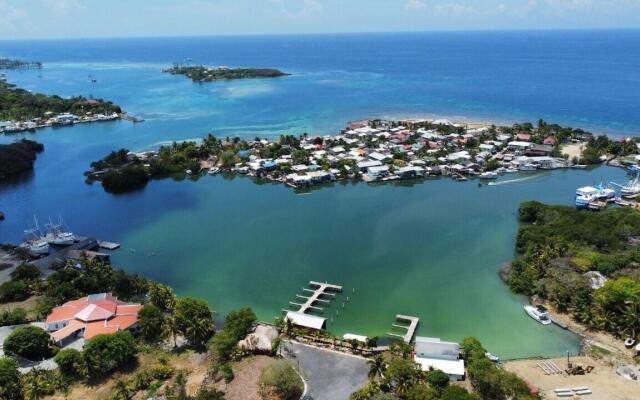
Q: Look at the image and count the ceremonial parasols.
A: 0